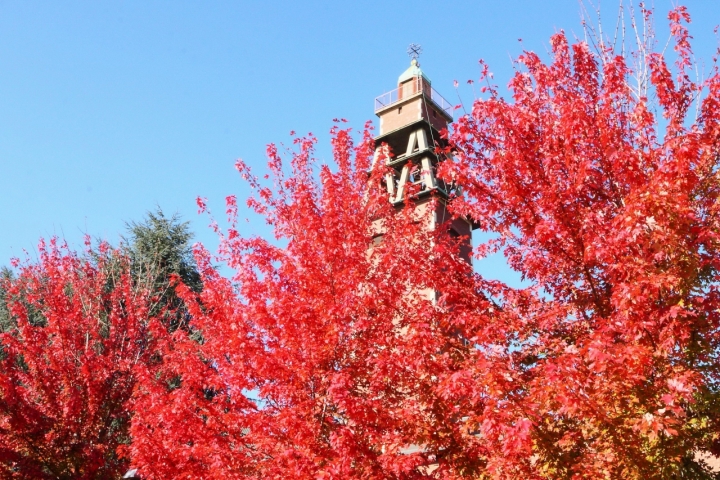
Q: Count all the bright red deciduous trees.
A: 3